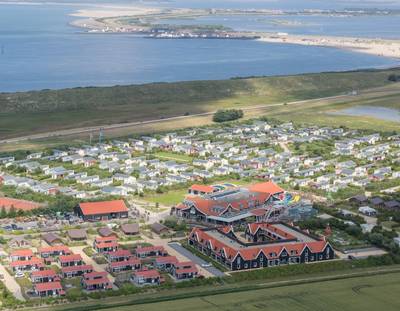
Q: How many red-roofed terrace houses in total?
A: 15